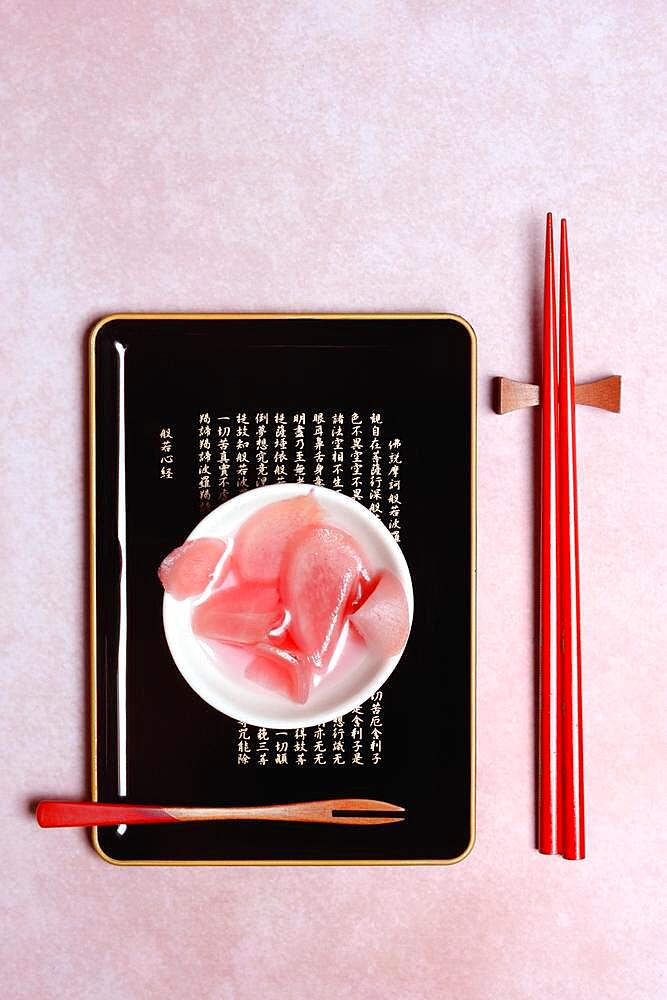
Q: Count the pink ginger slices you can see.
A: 6